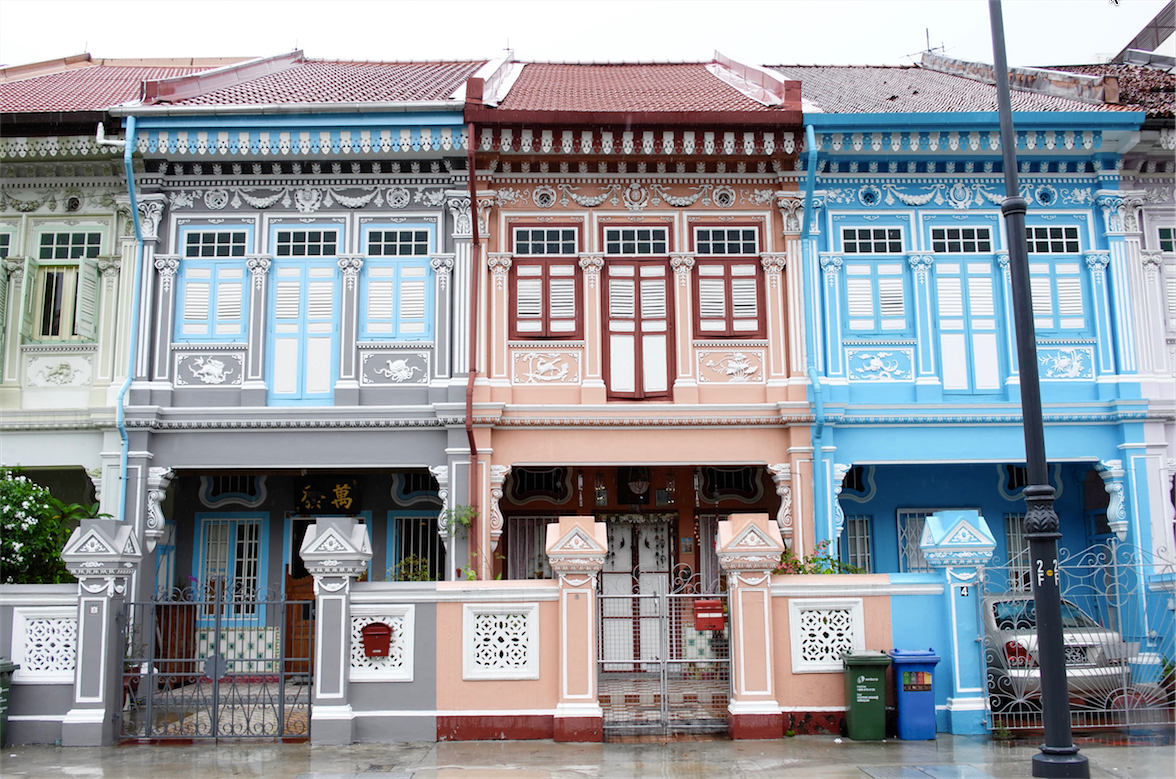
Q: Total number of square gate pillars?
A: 5